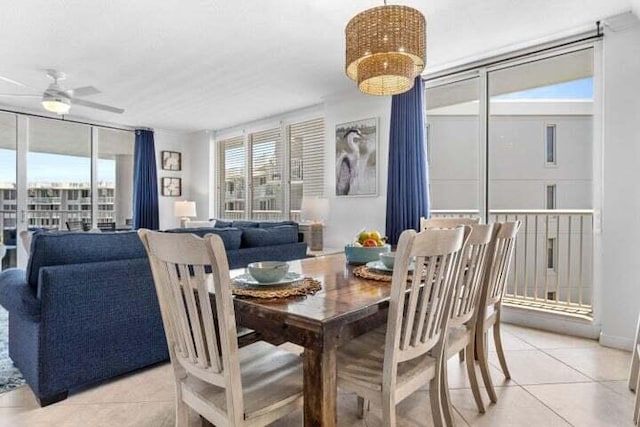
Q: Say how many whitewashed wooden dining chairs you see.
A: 5